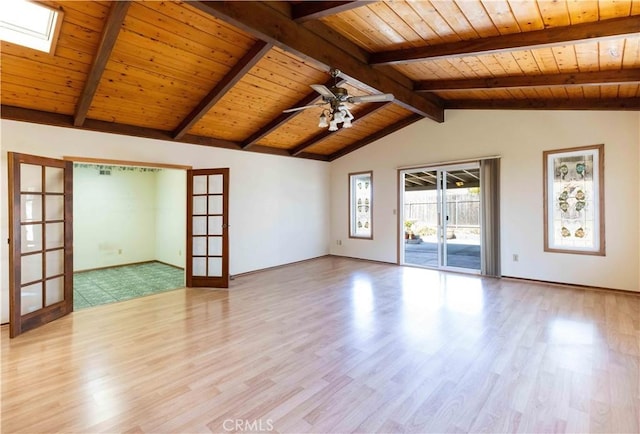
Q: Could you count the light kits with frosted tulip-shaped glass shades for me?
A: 1